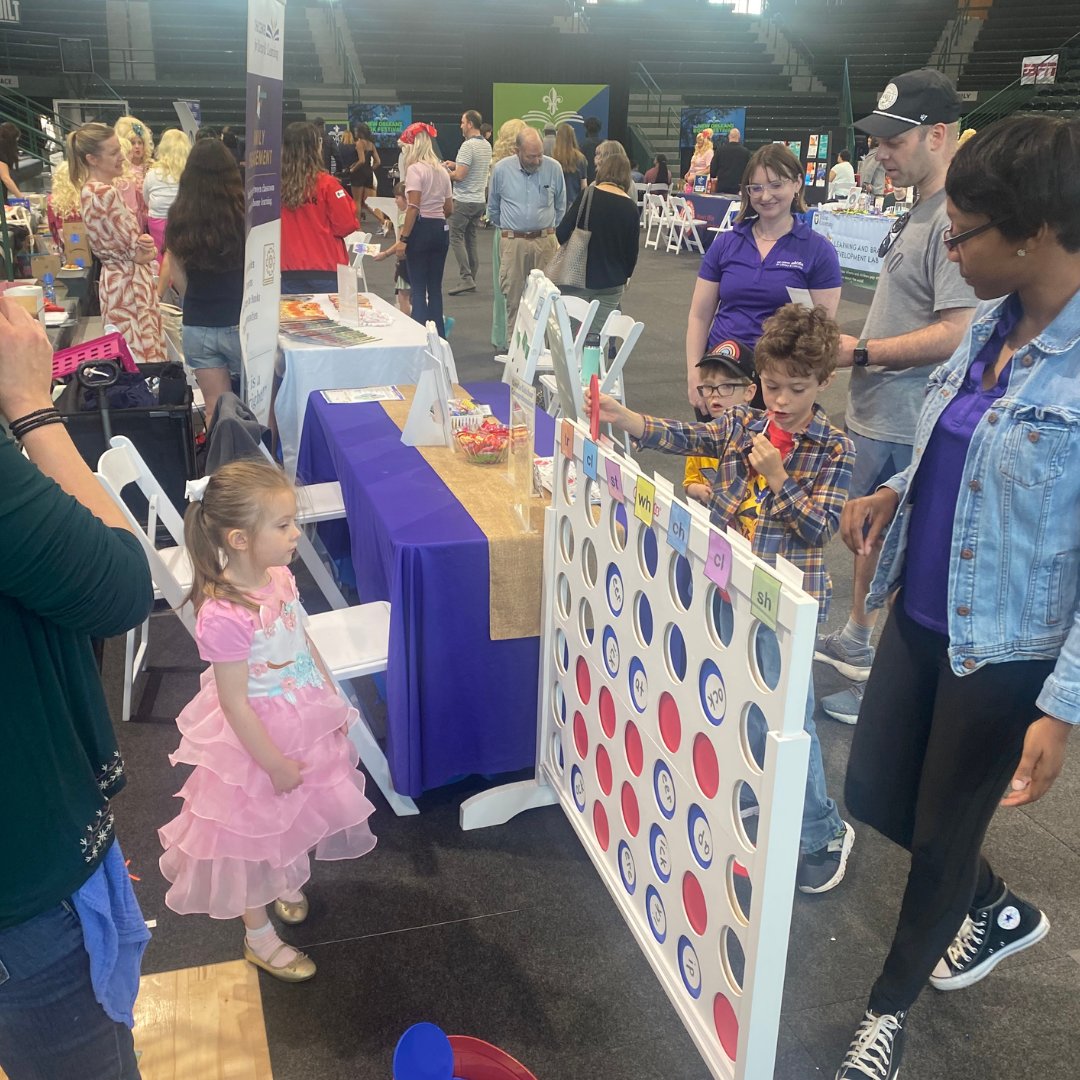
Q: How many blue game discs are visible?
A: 12